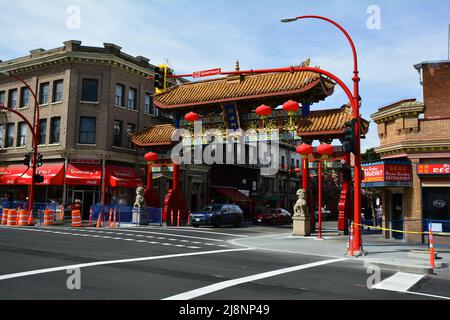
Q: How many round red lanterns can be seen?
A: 6